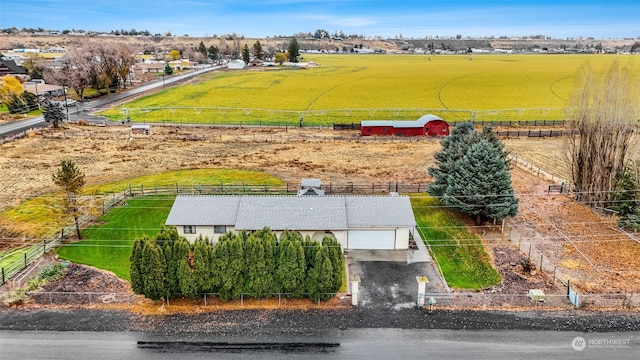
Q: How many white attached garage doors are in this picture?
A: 1